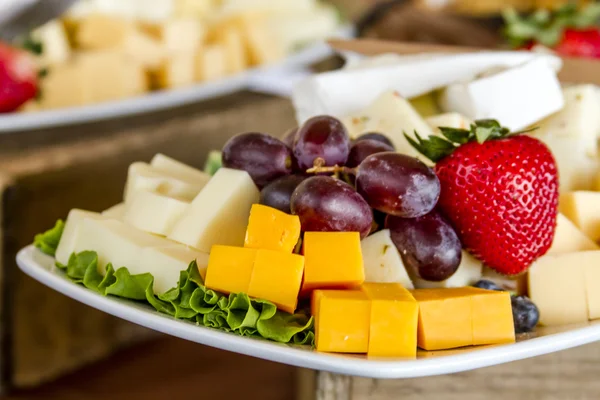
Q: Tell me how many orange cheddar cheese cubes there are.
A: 8